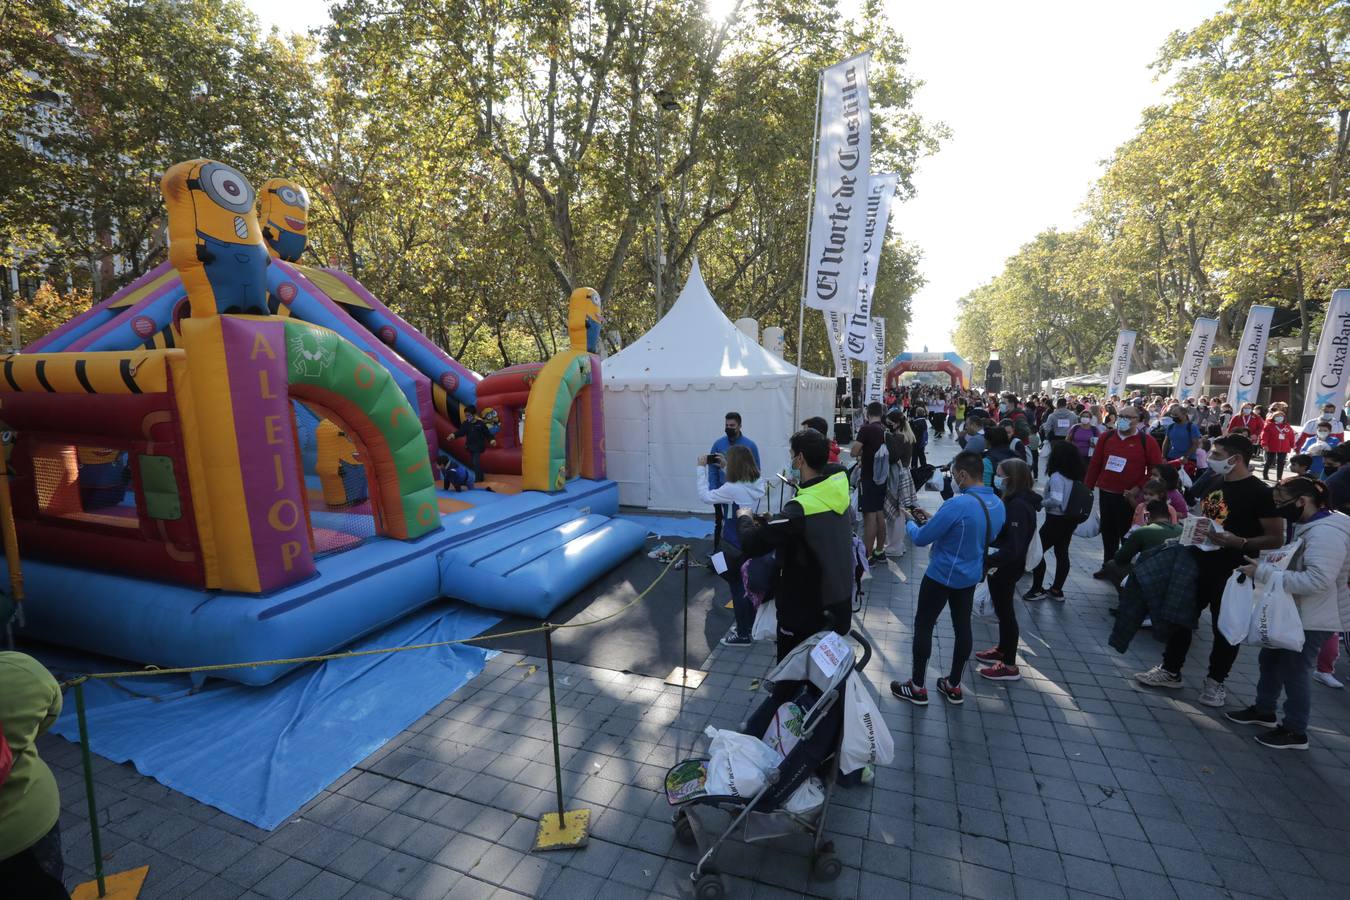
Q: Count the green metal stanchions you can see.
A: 3